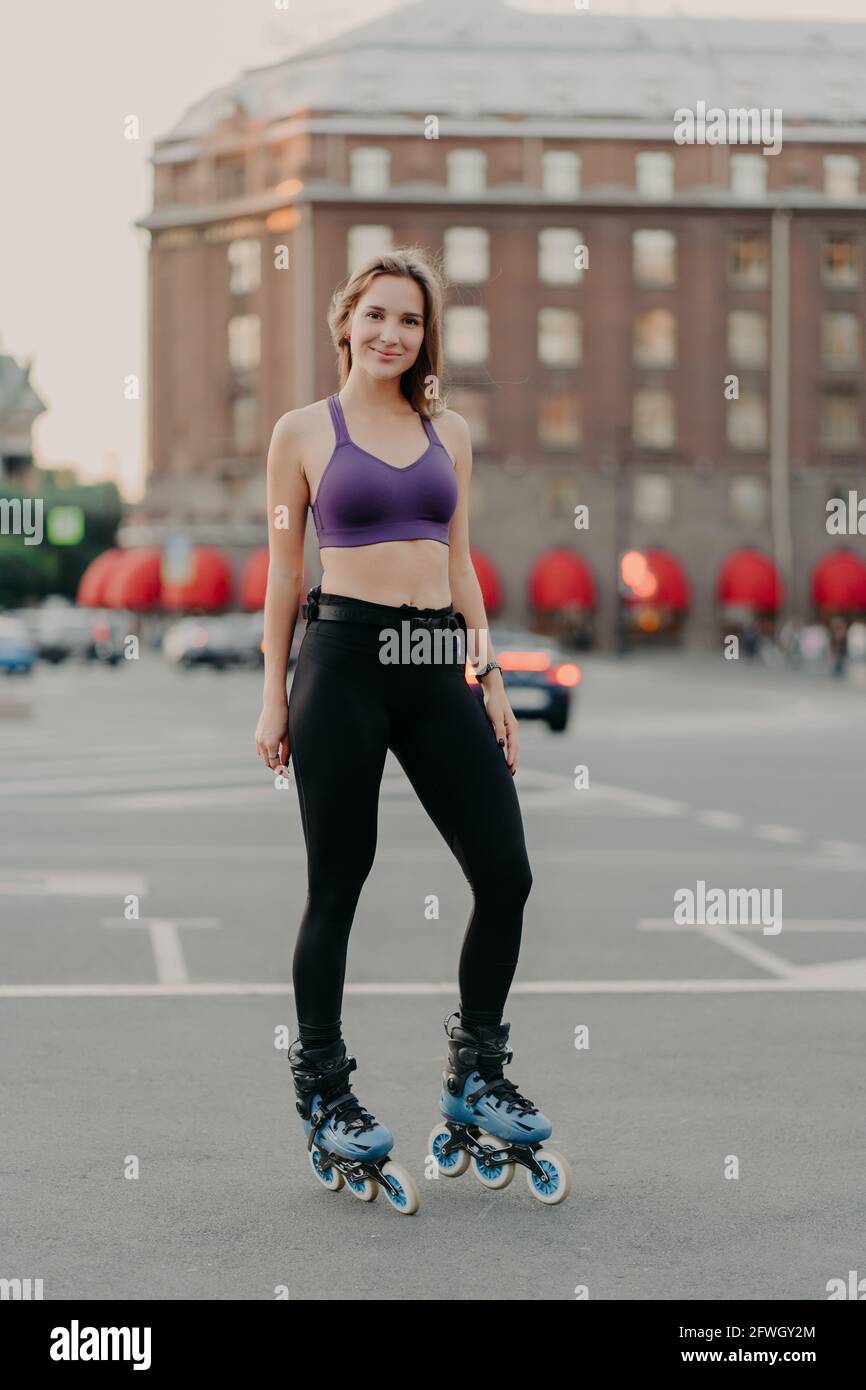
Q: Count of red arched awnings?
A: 9